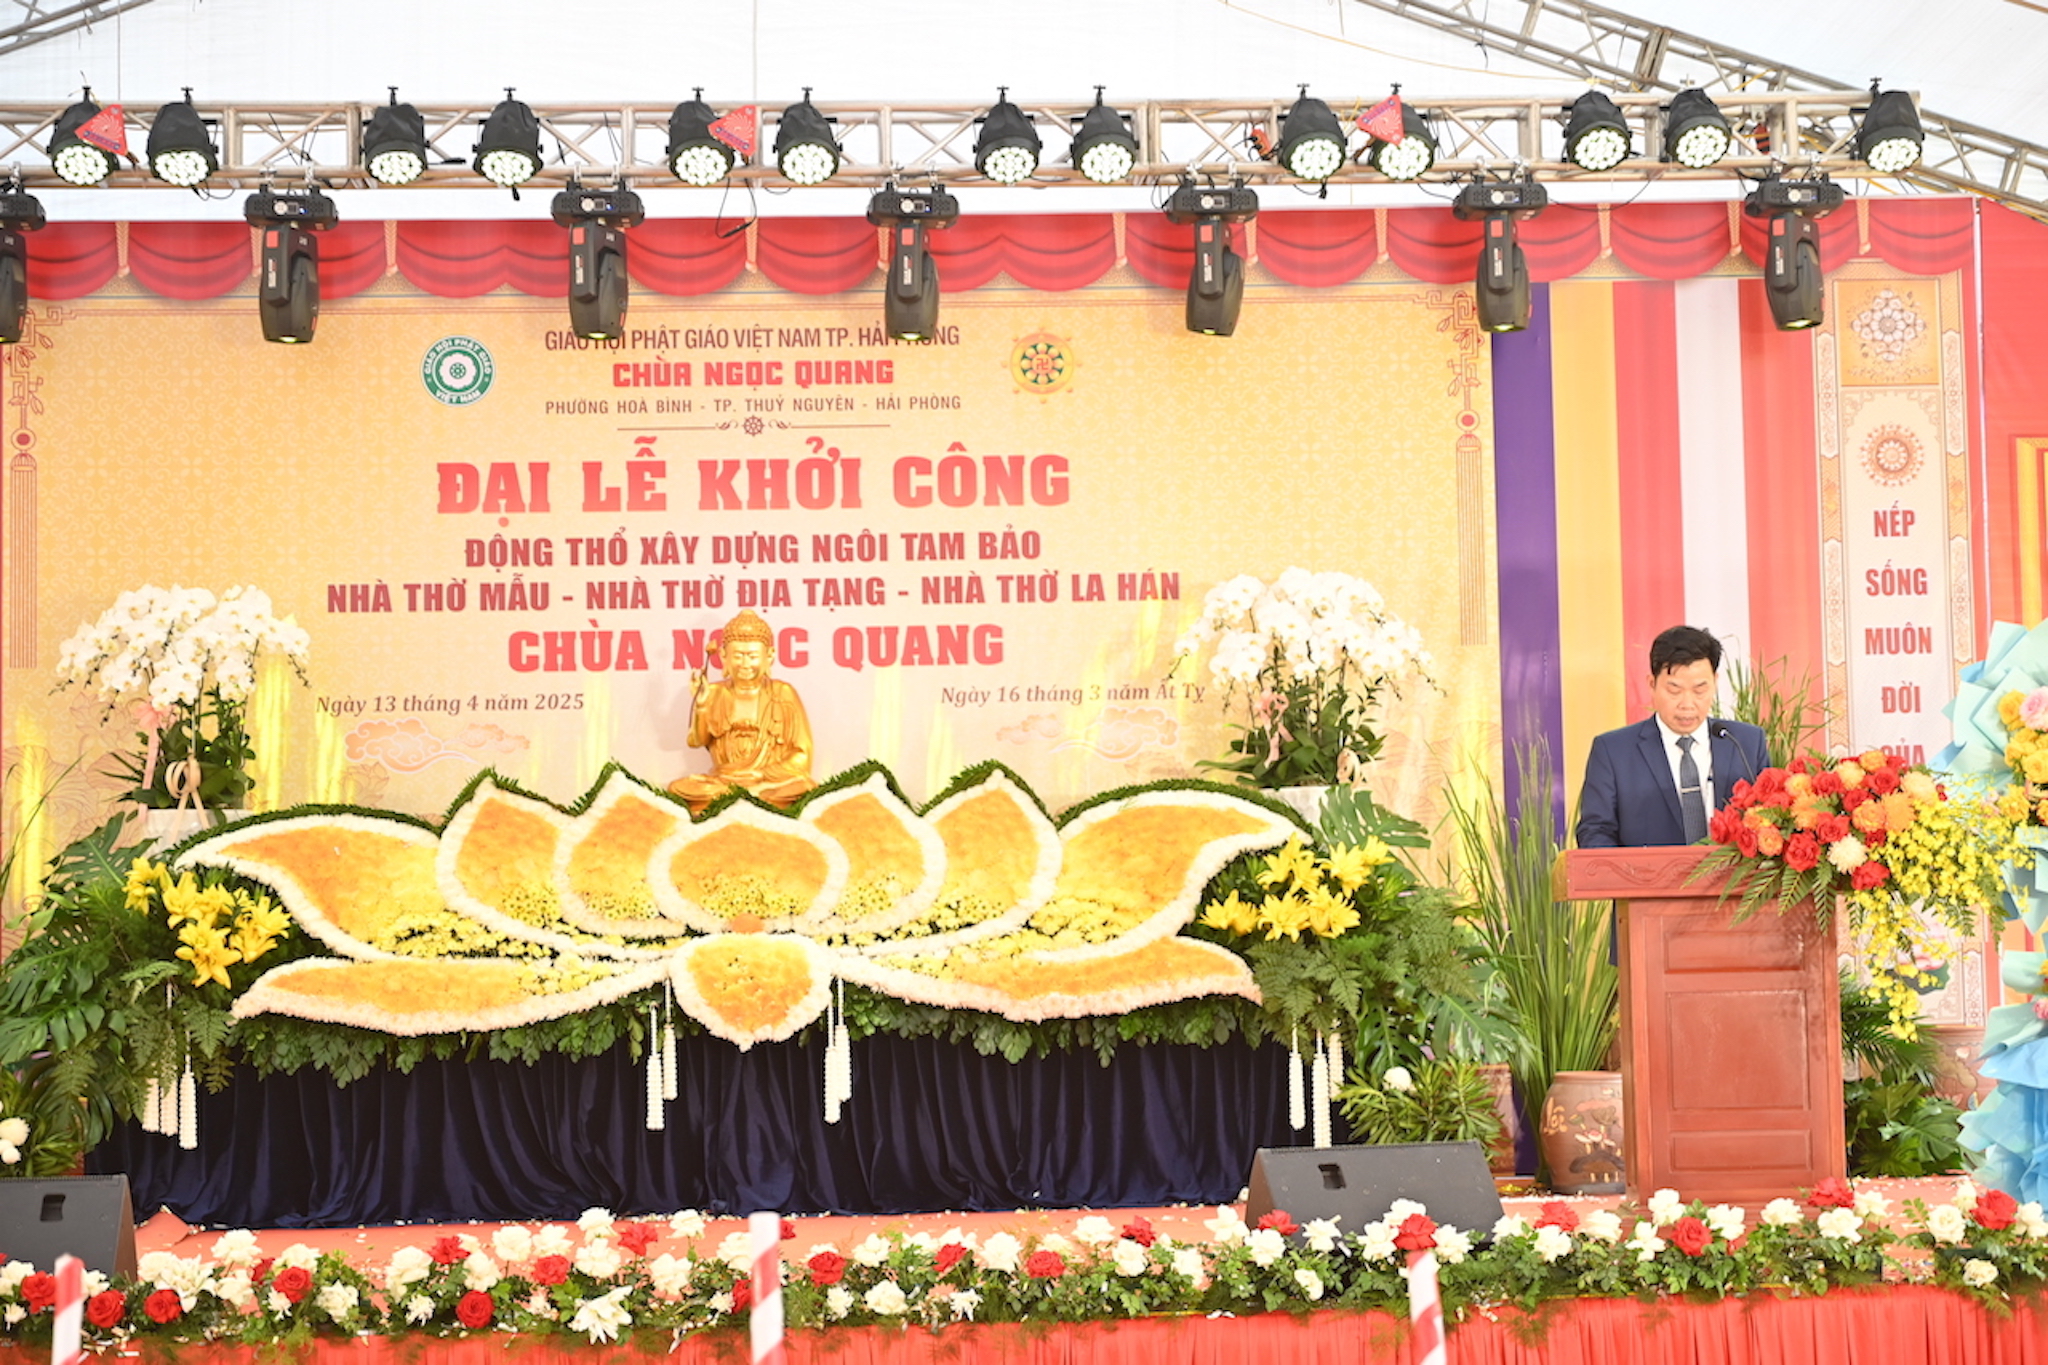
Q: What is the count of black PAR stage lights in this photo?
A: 13